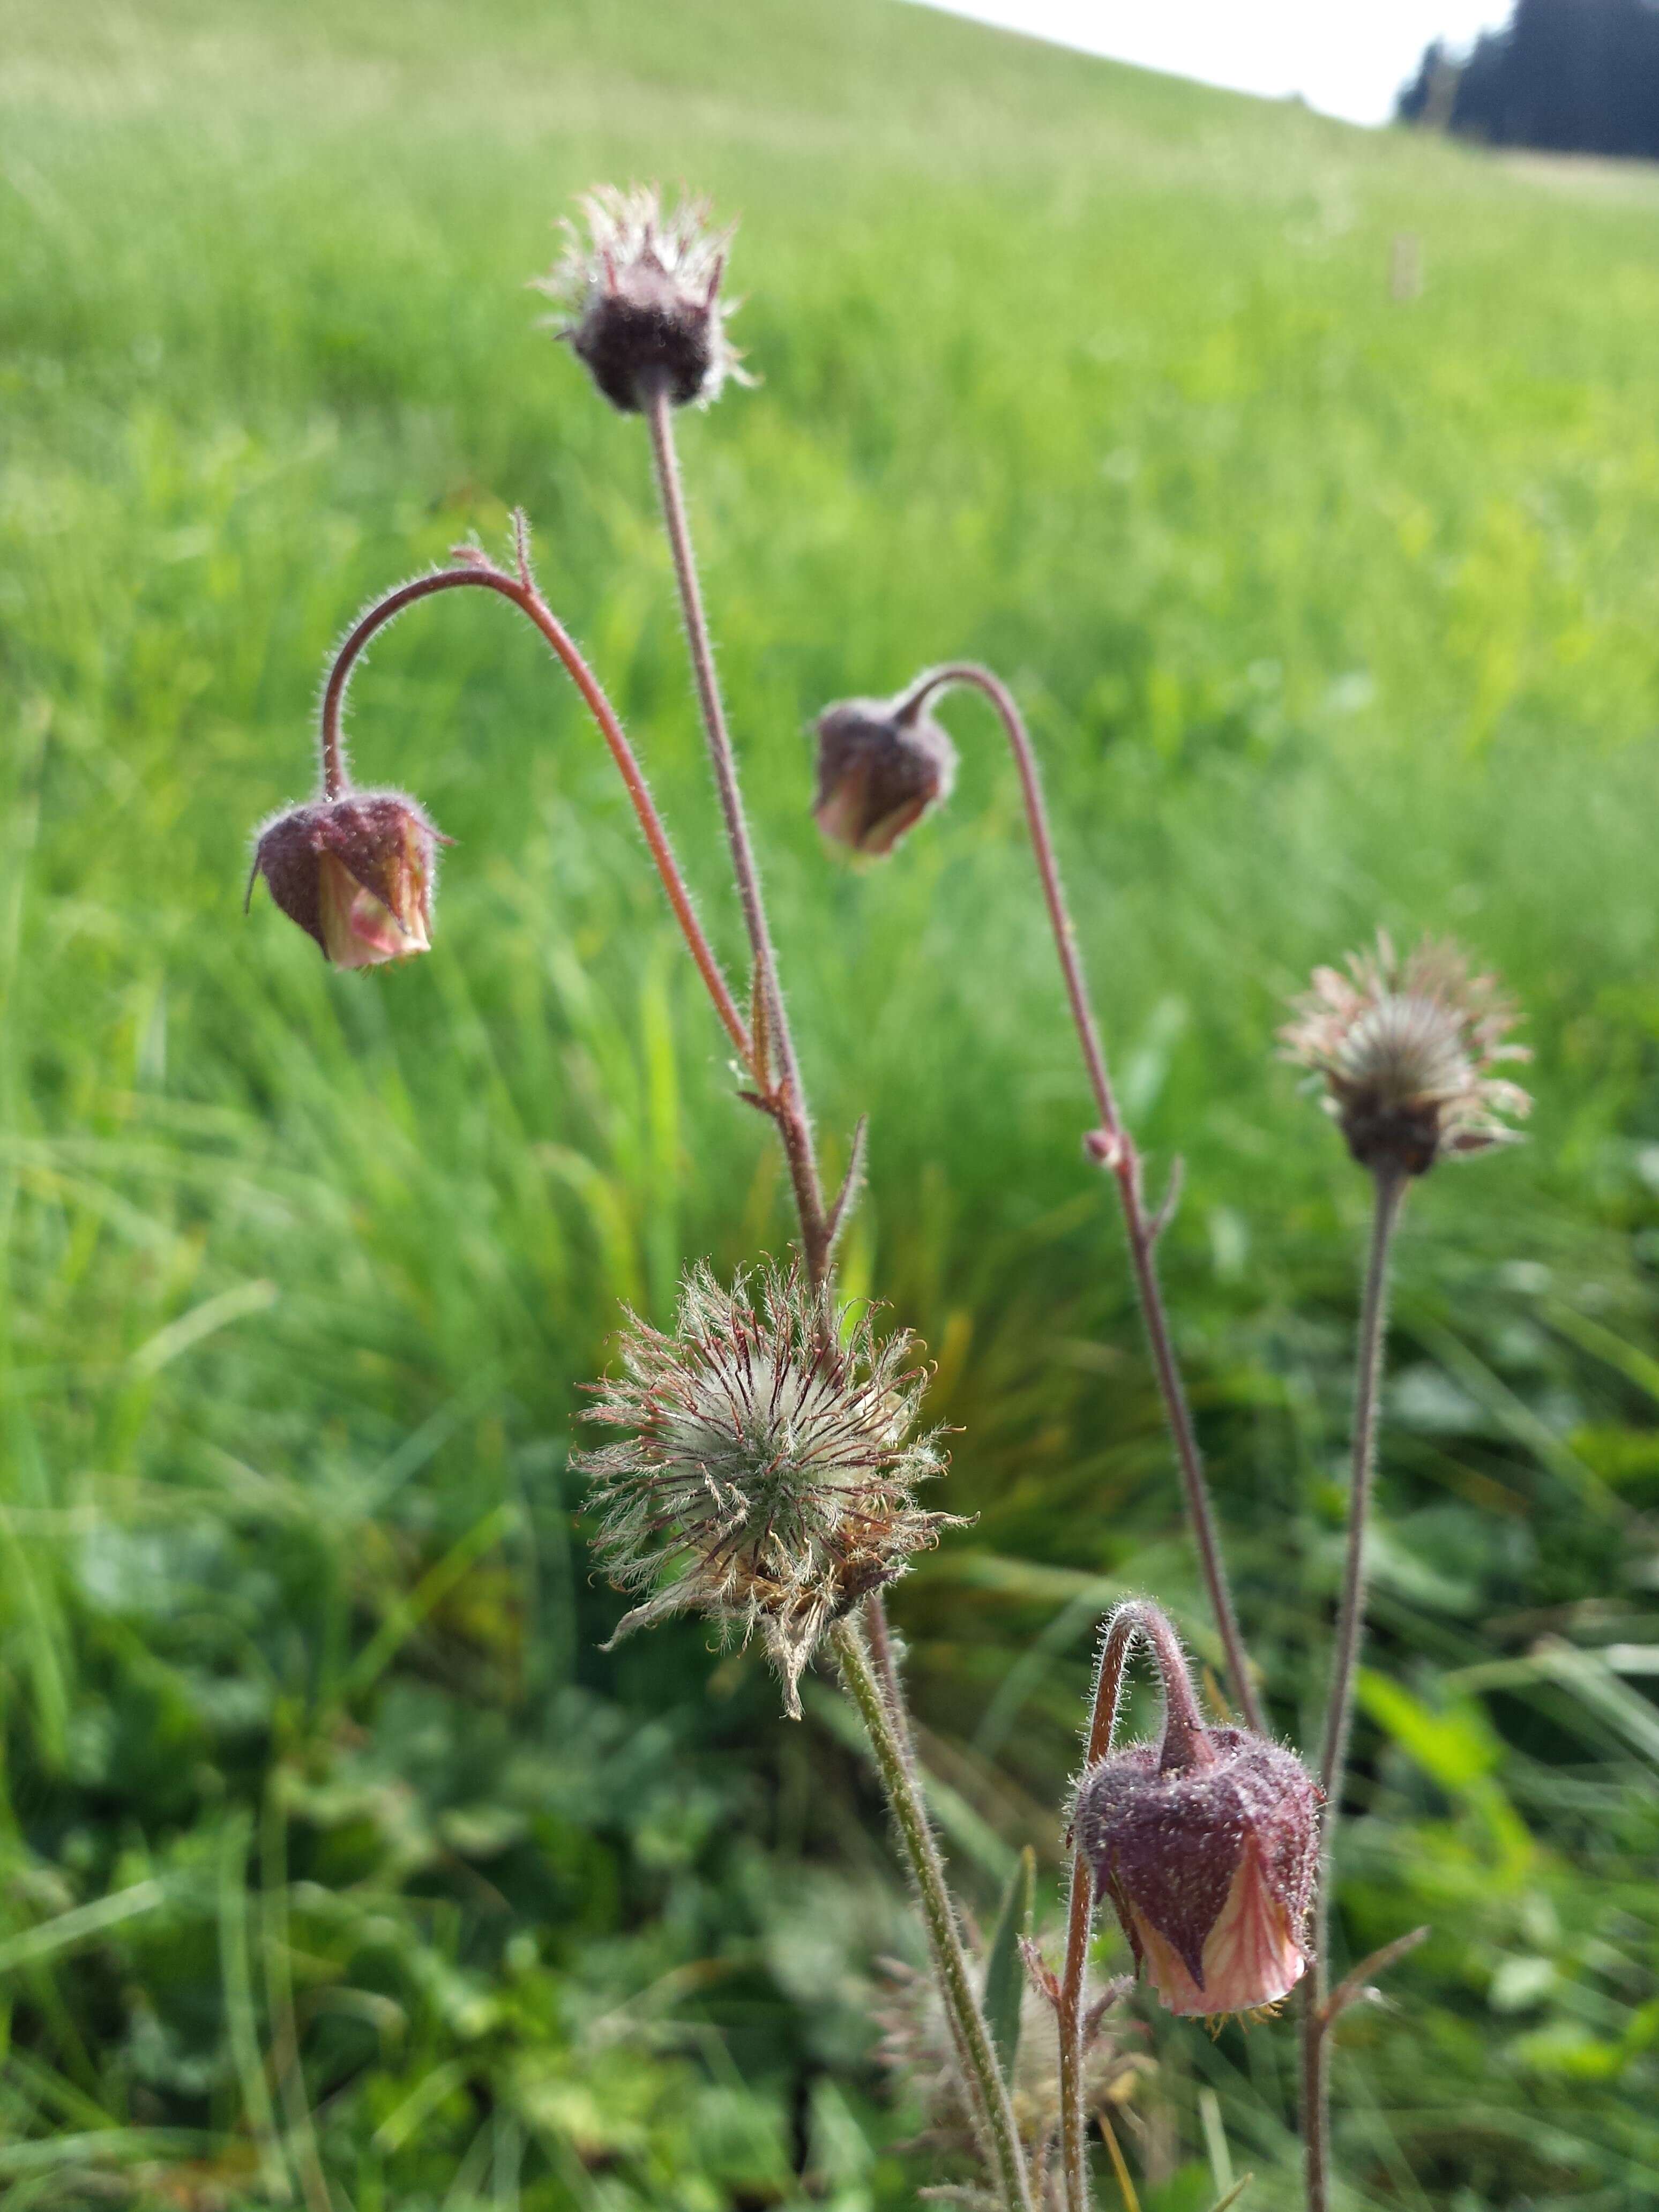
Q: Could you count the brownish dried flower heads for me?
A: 3